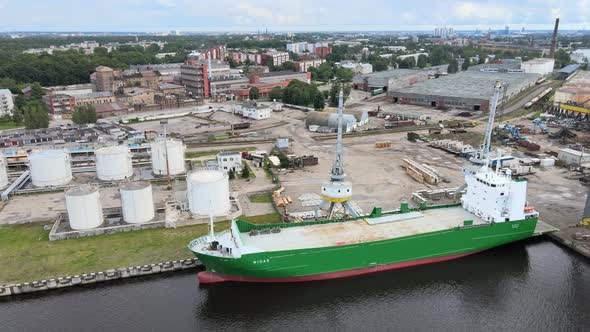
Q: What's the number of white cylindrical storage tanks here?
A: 7